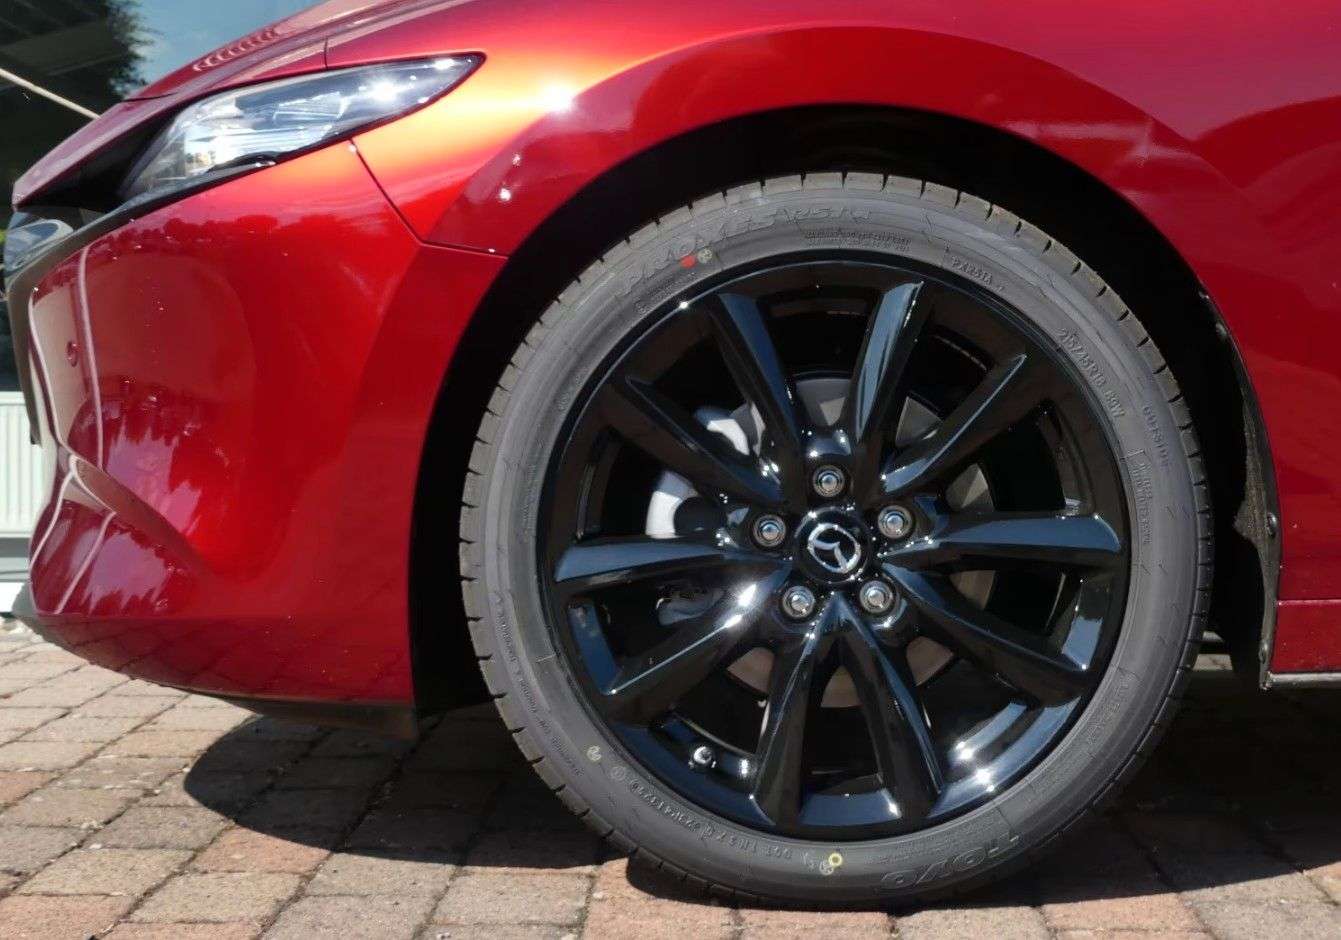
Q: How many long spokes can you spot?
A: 10